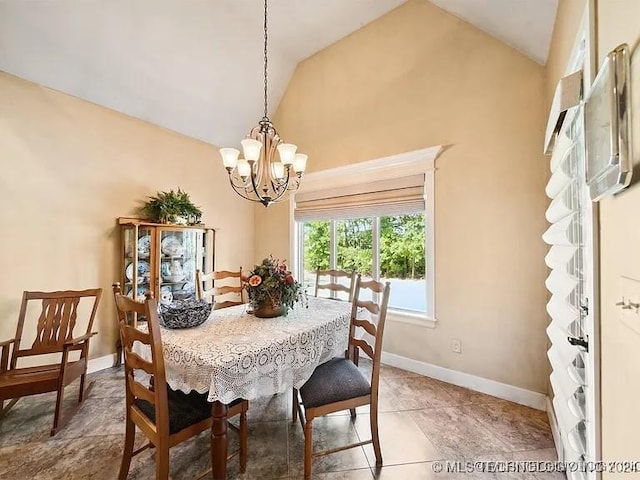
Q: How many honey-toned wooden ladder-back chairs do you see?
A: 4